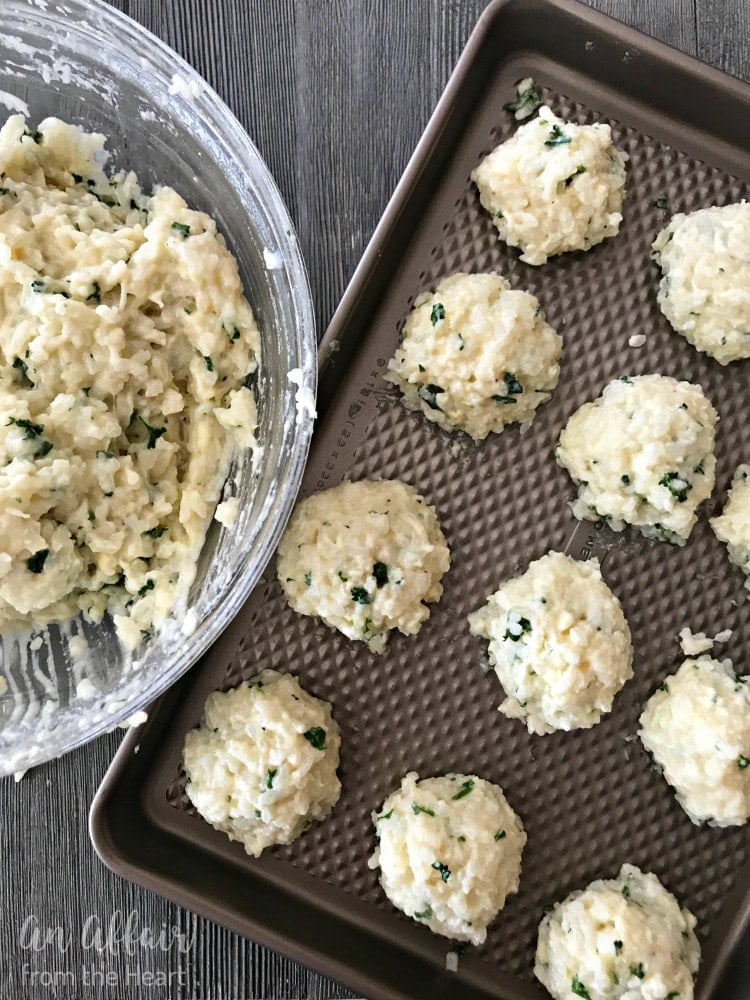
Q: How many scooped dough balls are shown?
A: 11